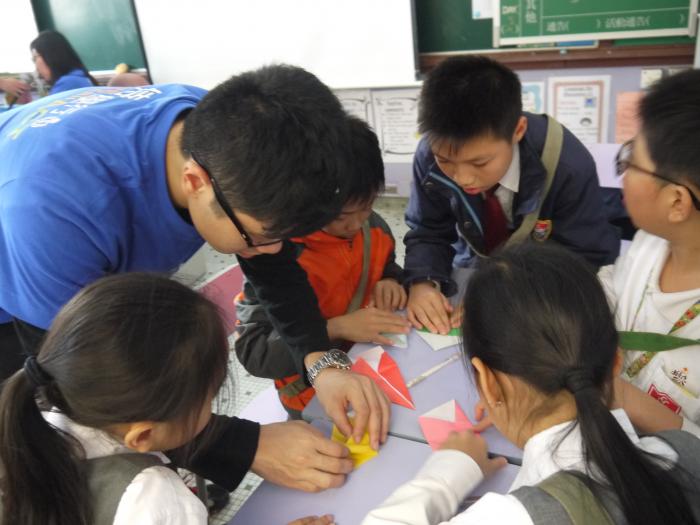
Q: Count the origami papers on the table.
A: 5